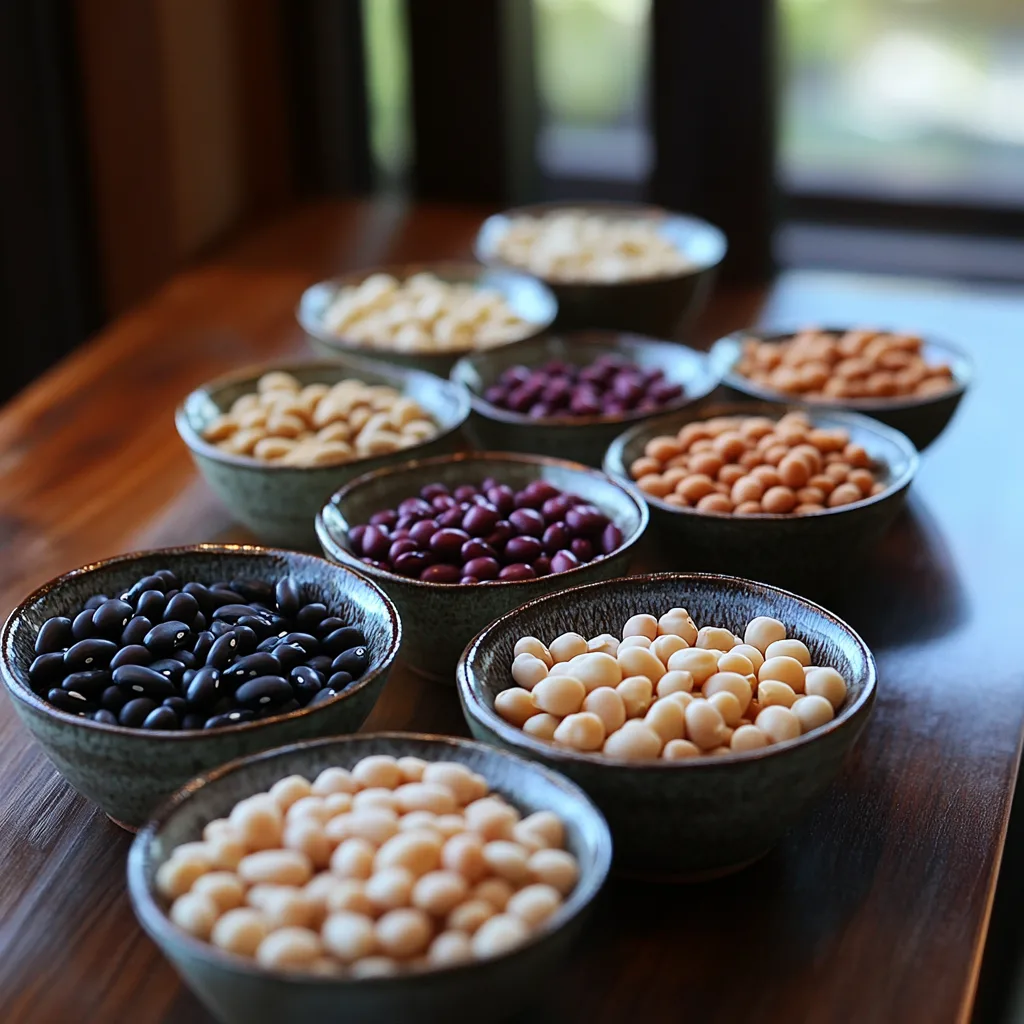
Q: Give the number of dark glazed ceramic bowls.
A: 10